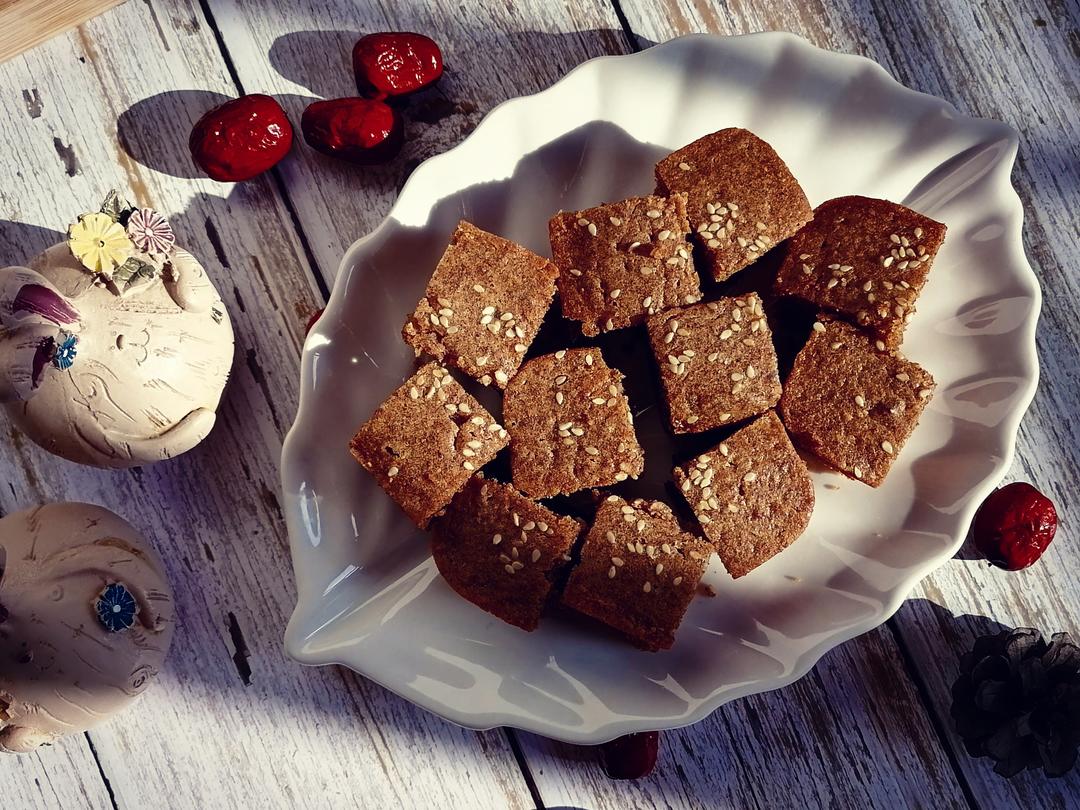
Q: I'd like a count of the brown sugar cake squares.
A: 11